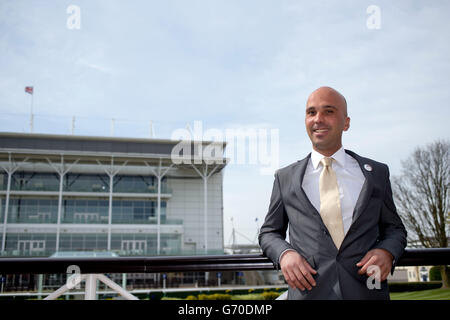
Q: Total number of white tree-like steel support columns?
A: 5